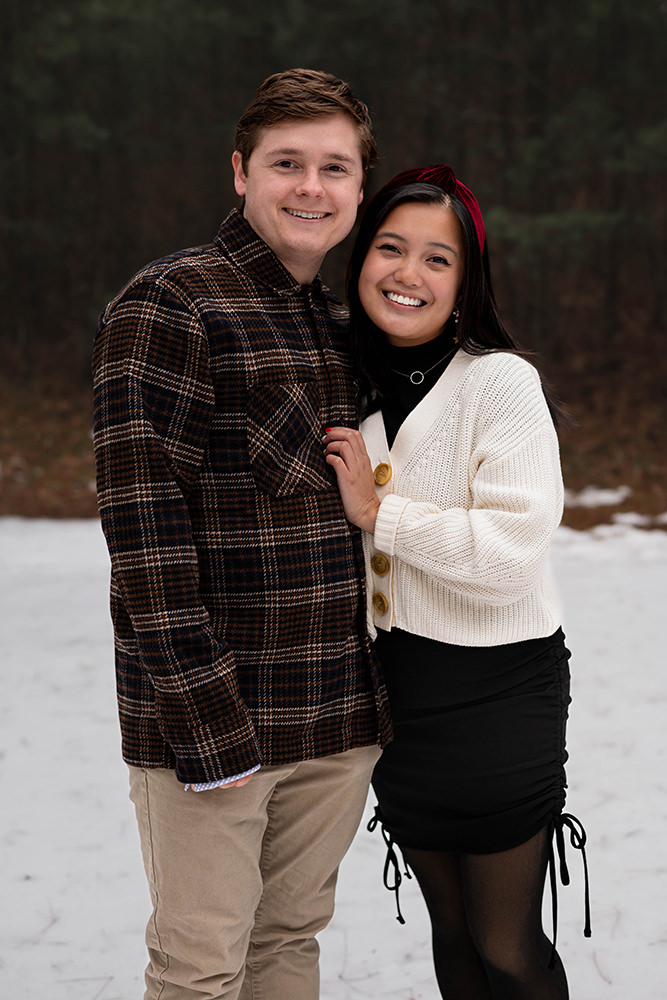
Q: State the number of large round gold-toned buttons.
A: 3